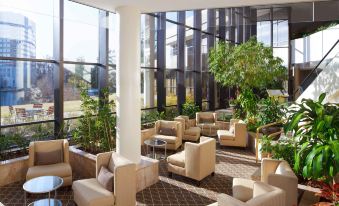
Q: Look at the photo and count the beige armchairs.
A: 9